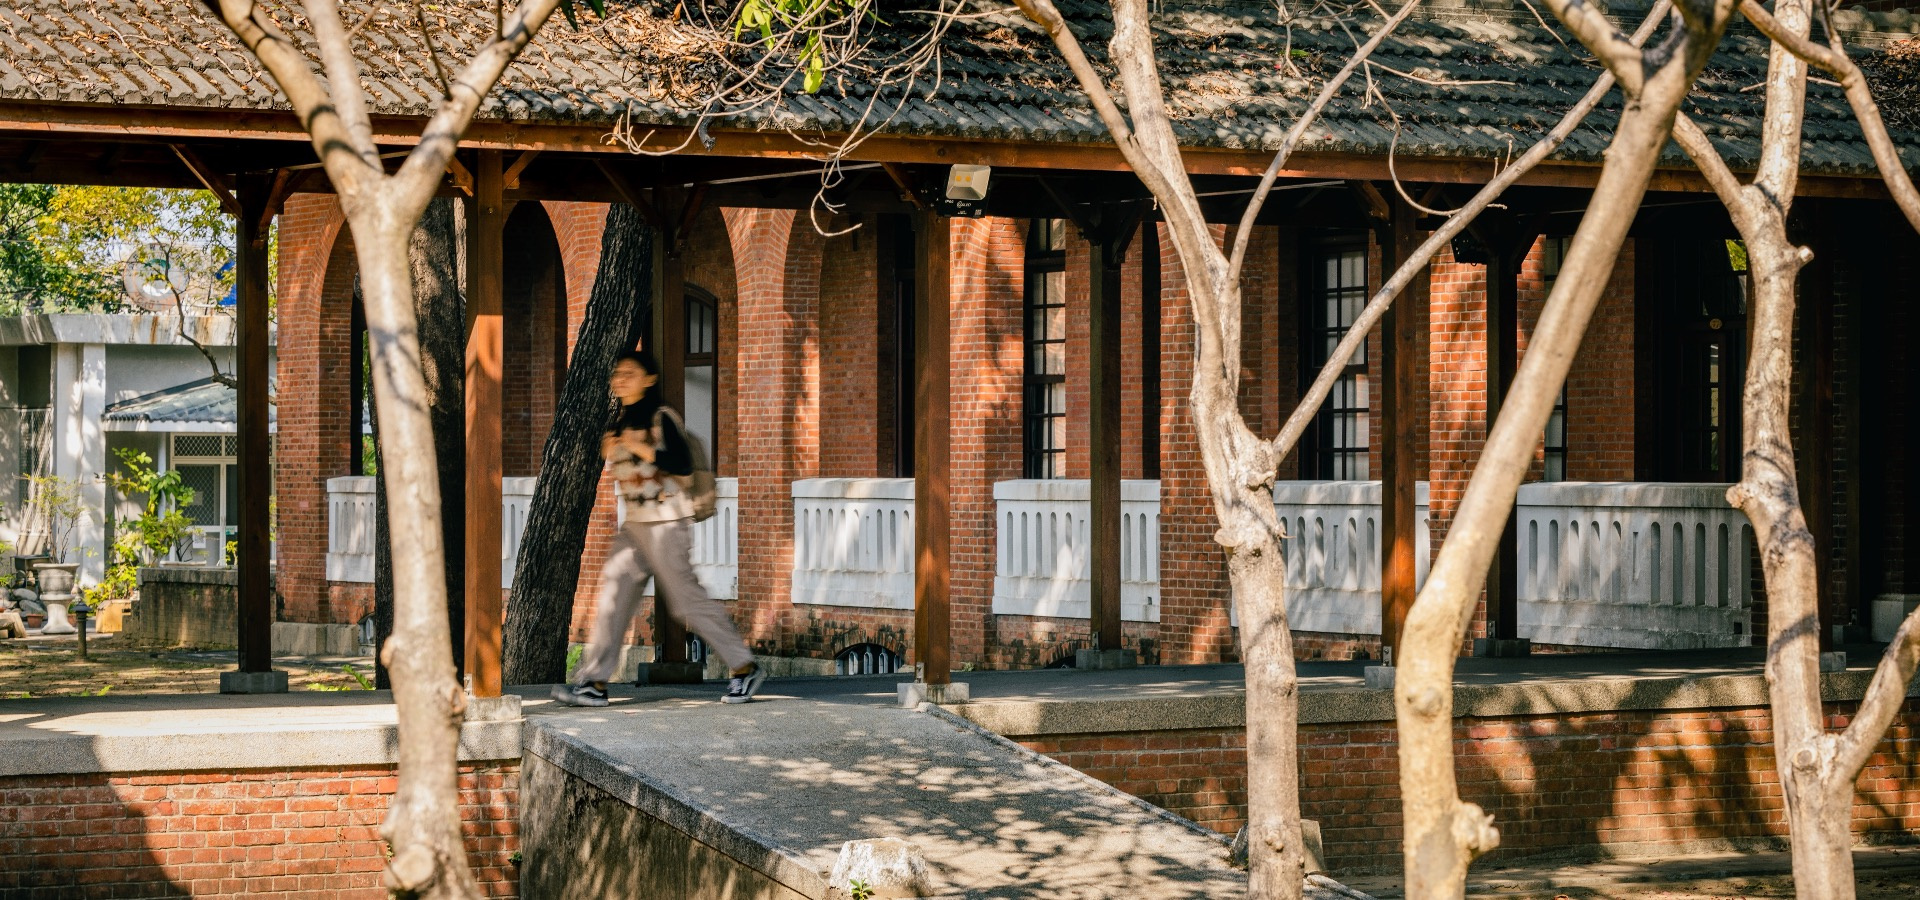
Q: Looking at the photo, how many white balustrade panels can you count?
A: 7